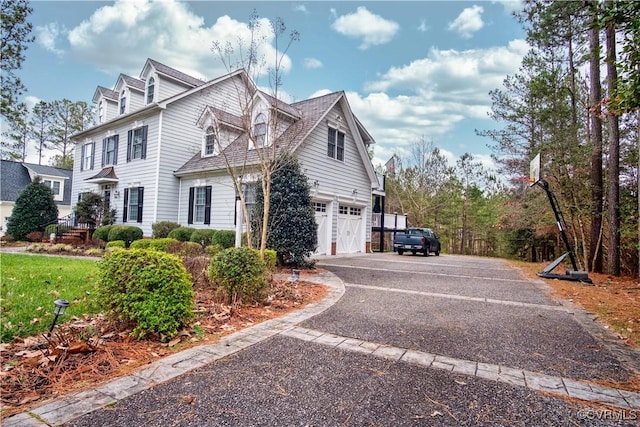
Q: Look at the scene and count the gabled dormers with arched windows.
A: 5